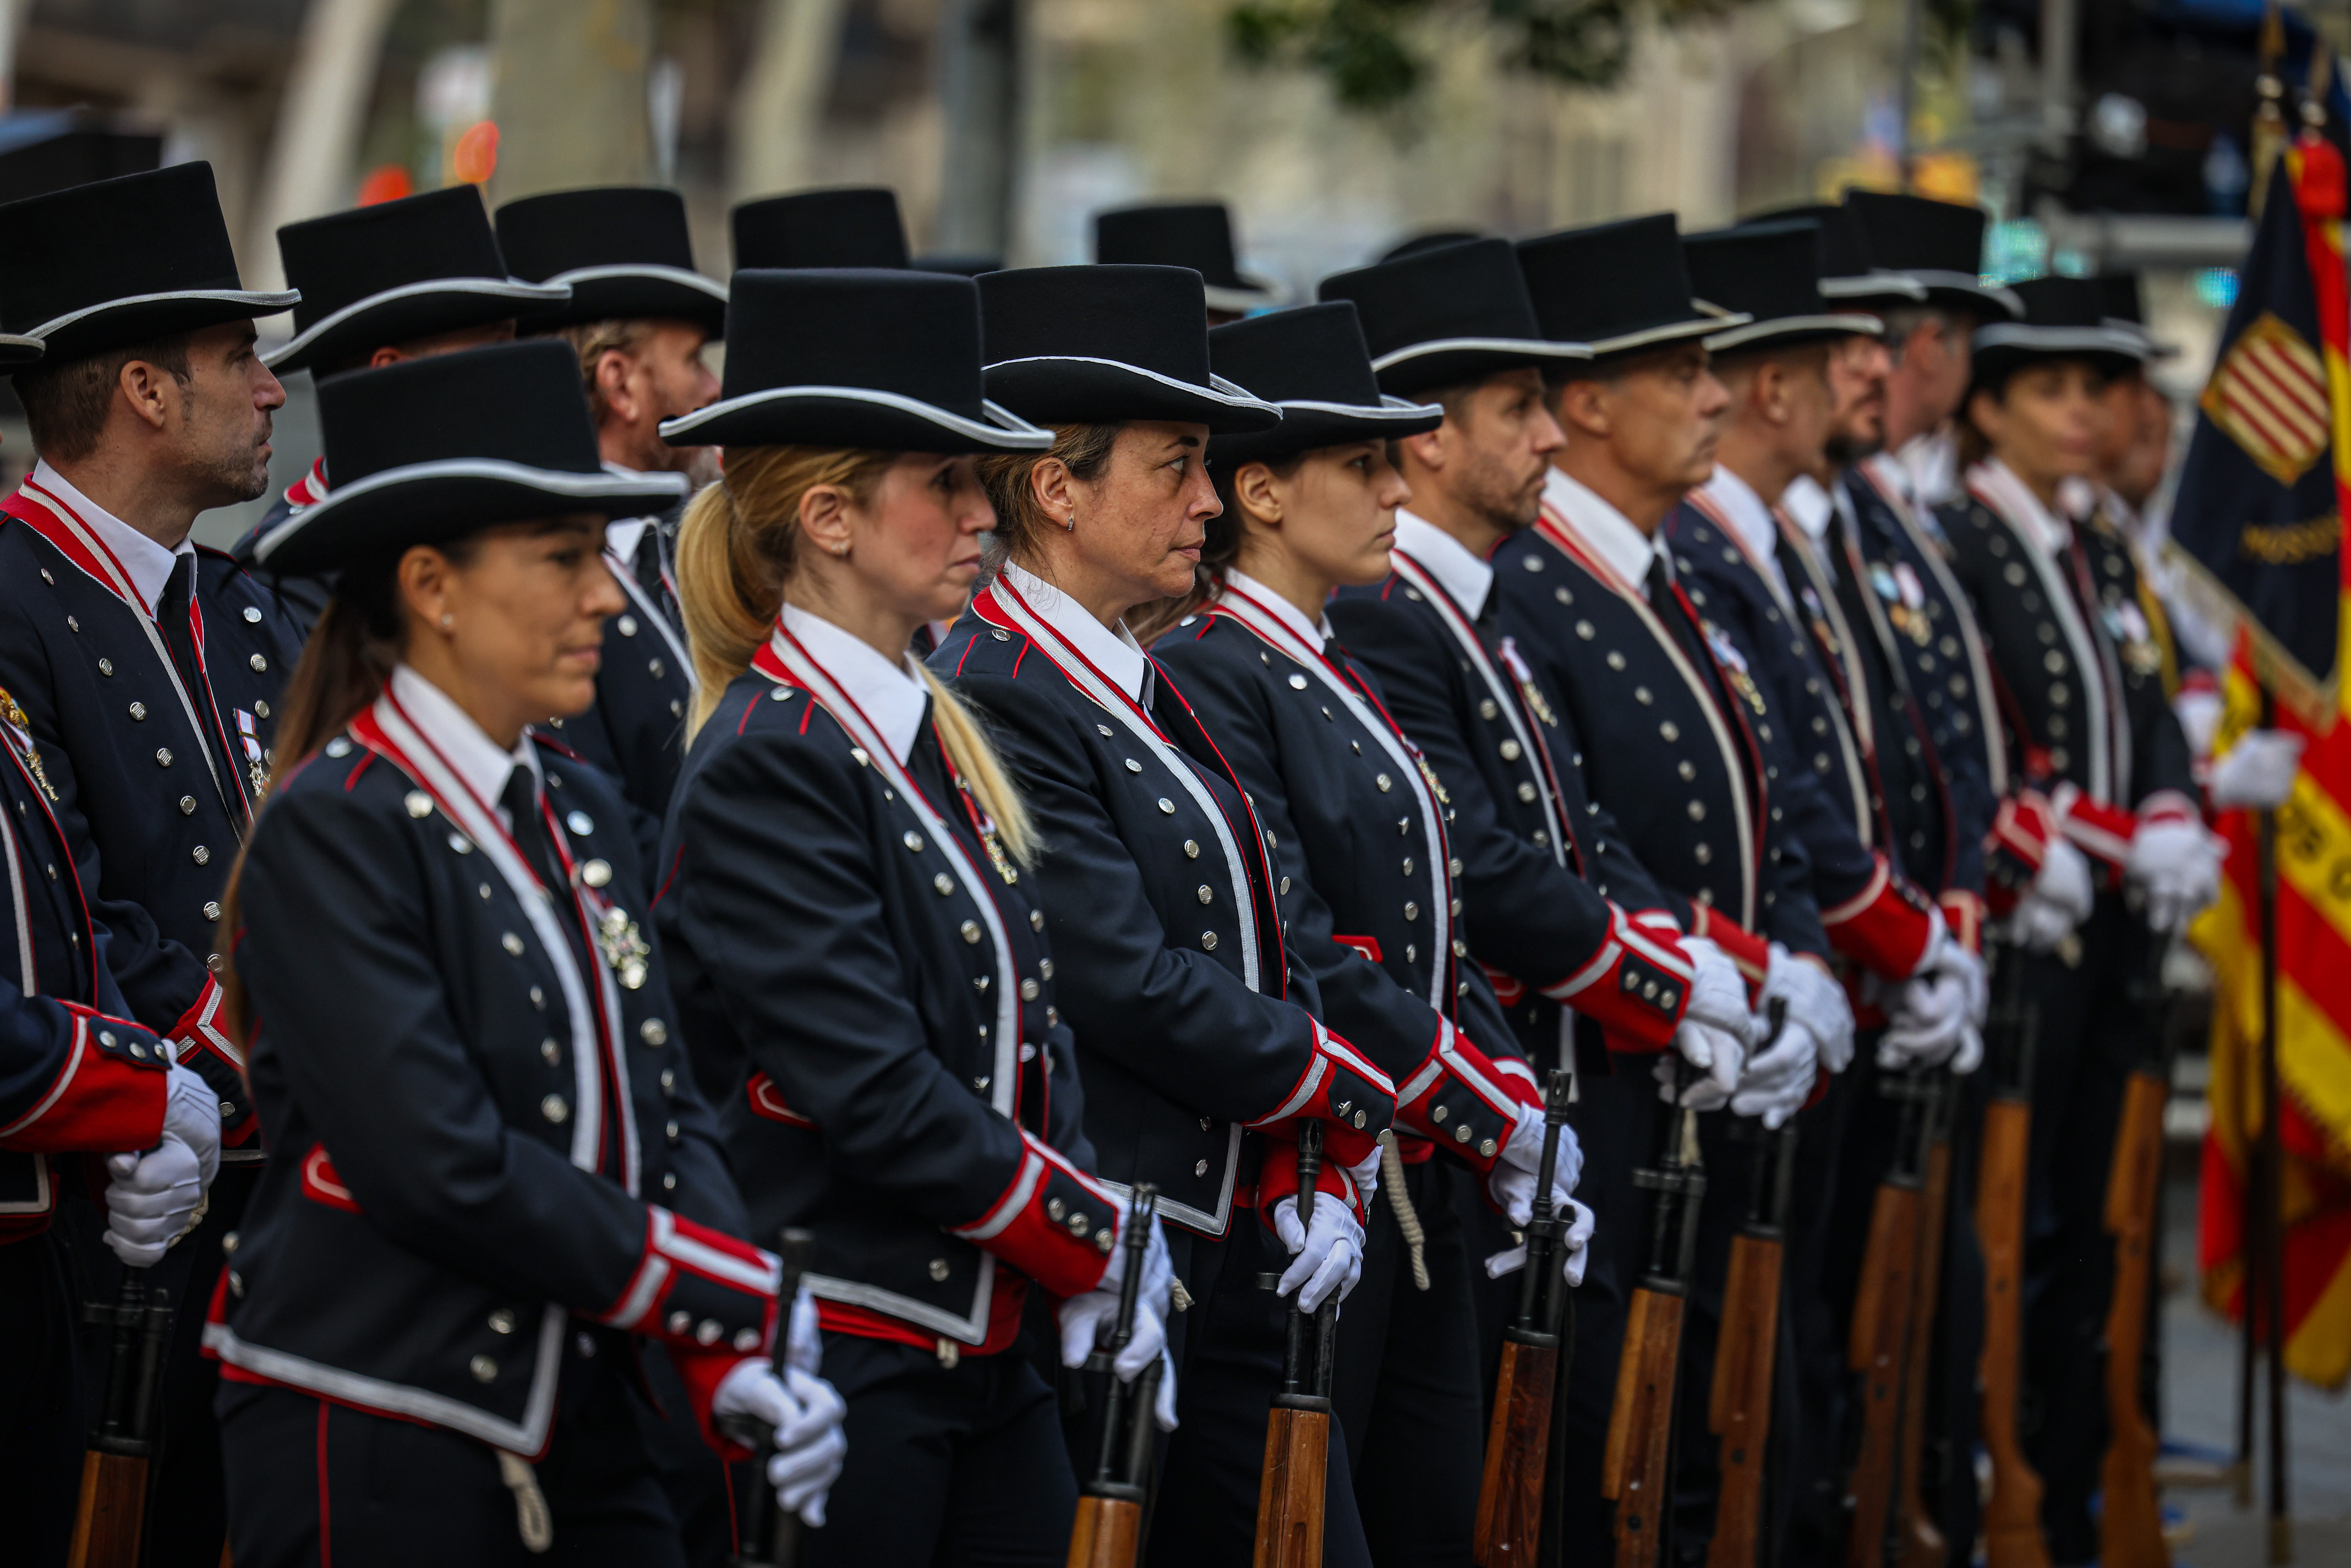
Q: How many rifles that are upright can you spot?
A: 11